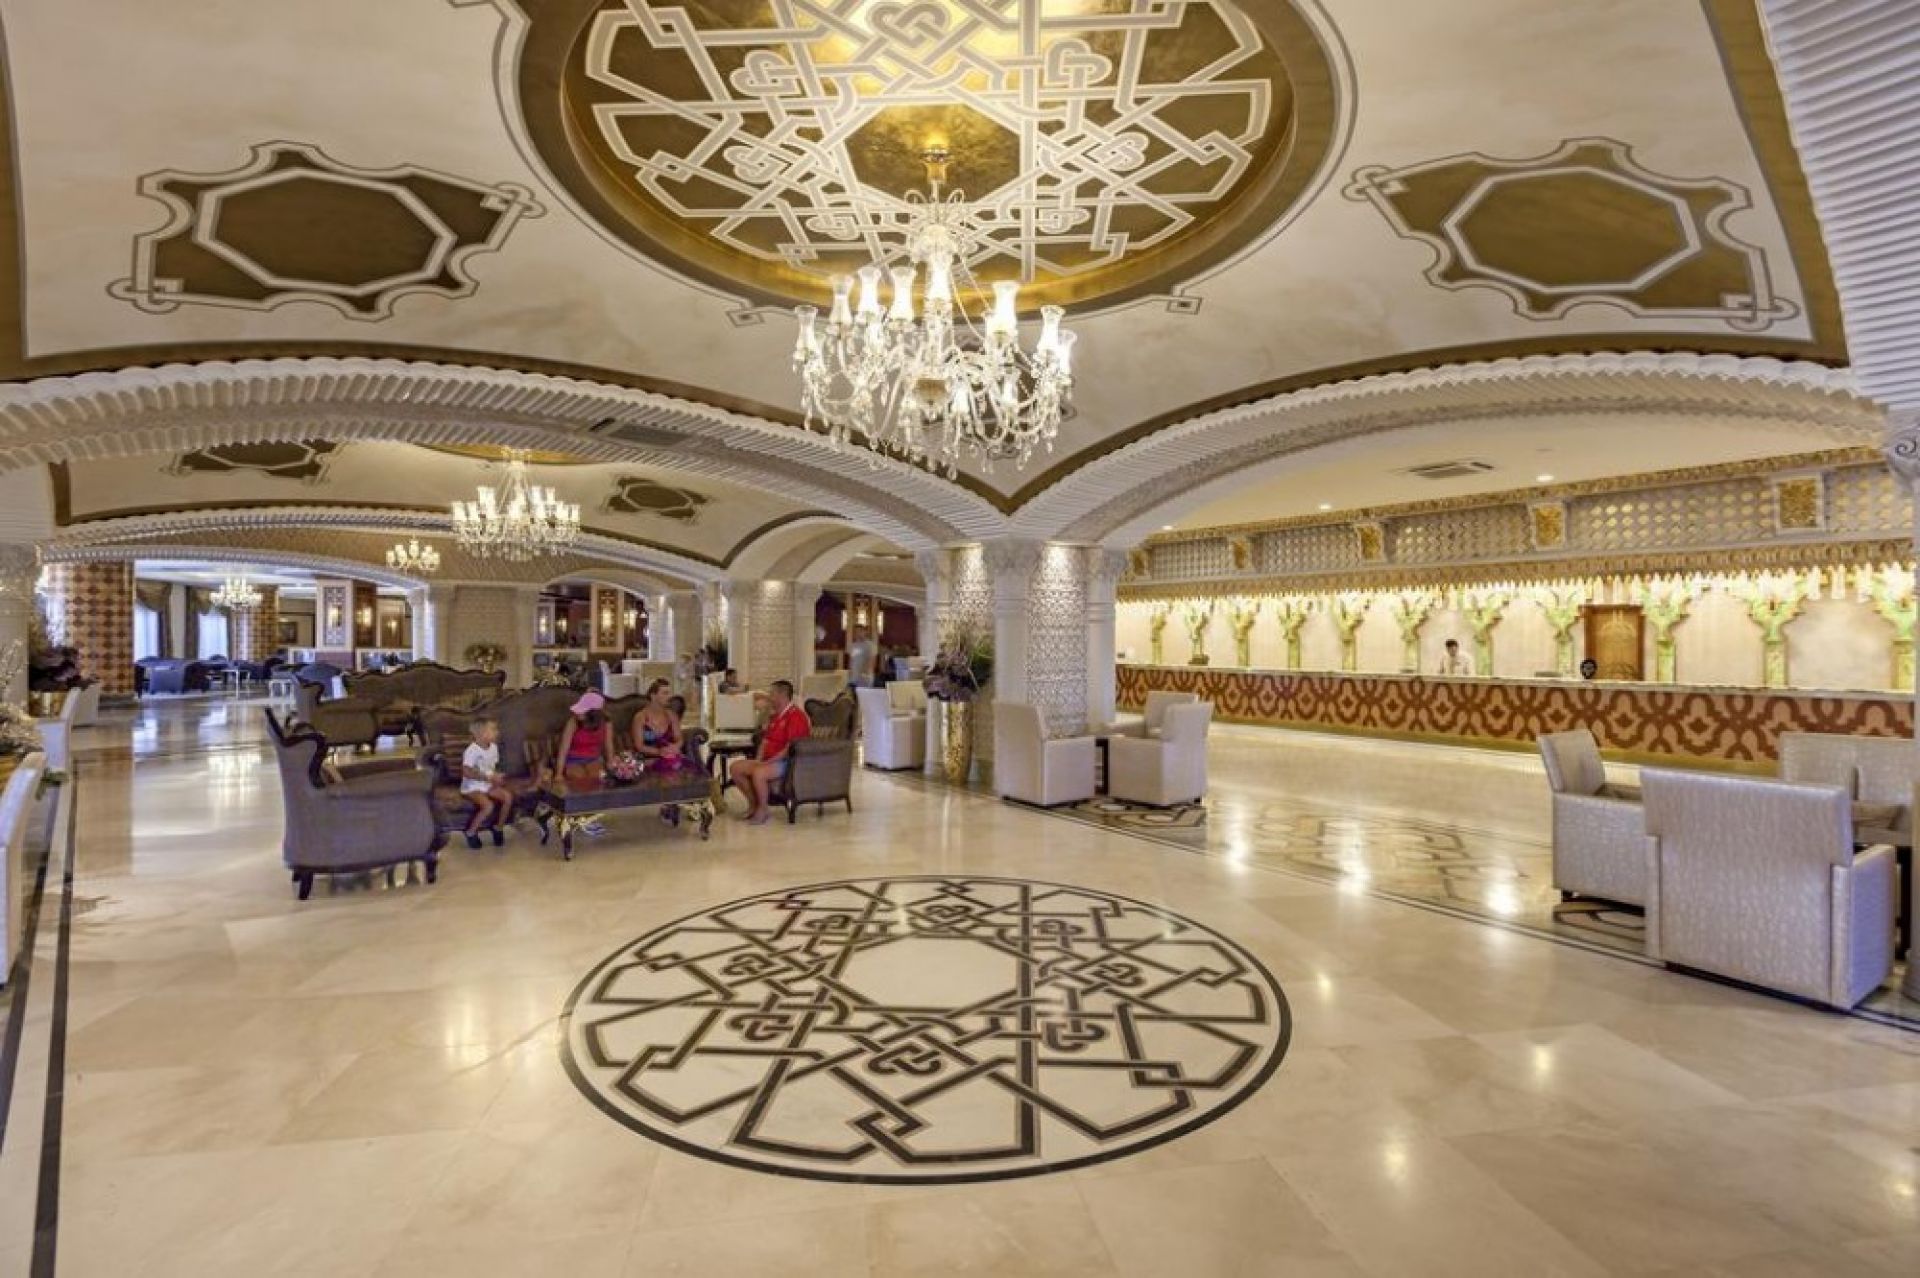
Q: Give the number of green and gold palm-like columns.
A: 11